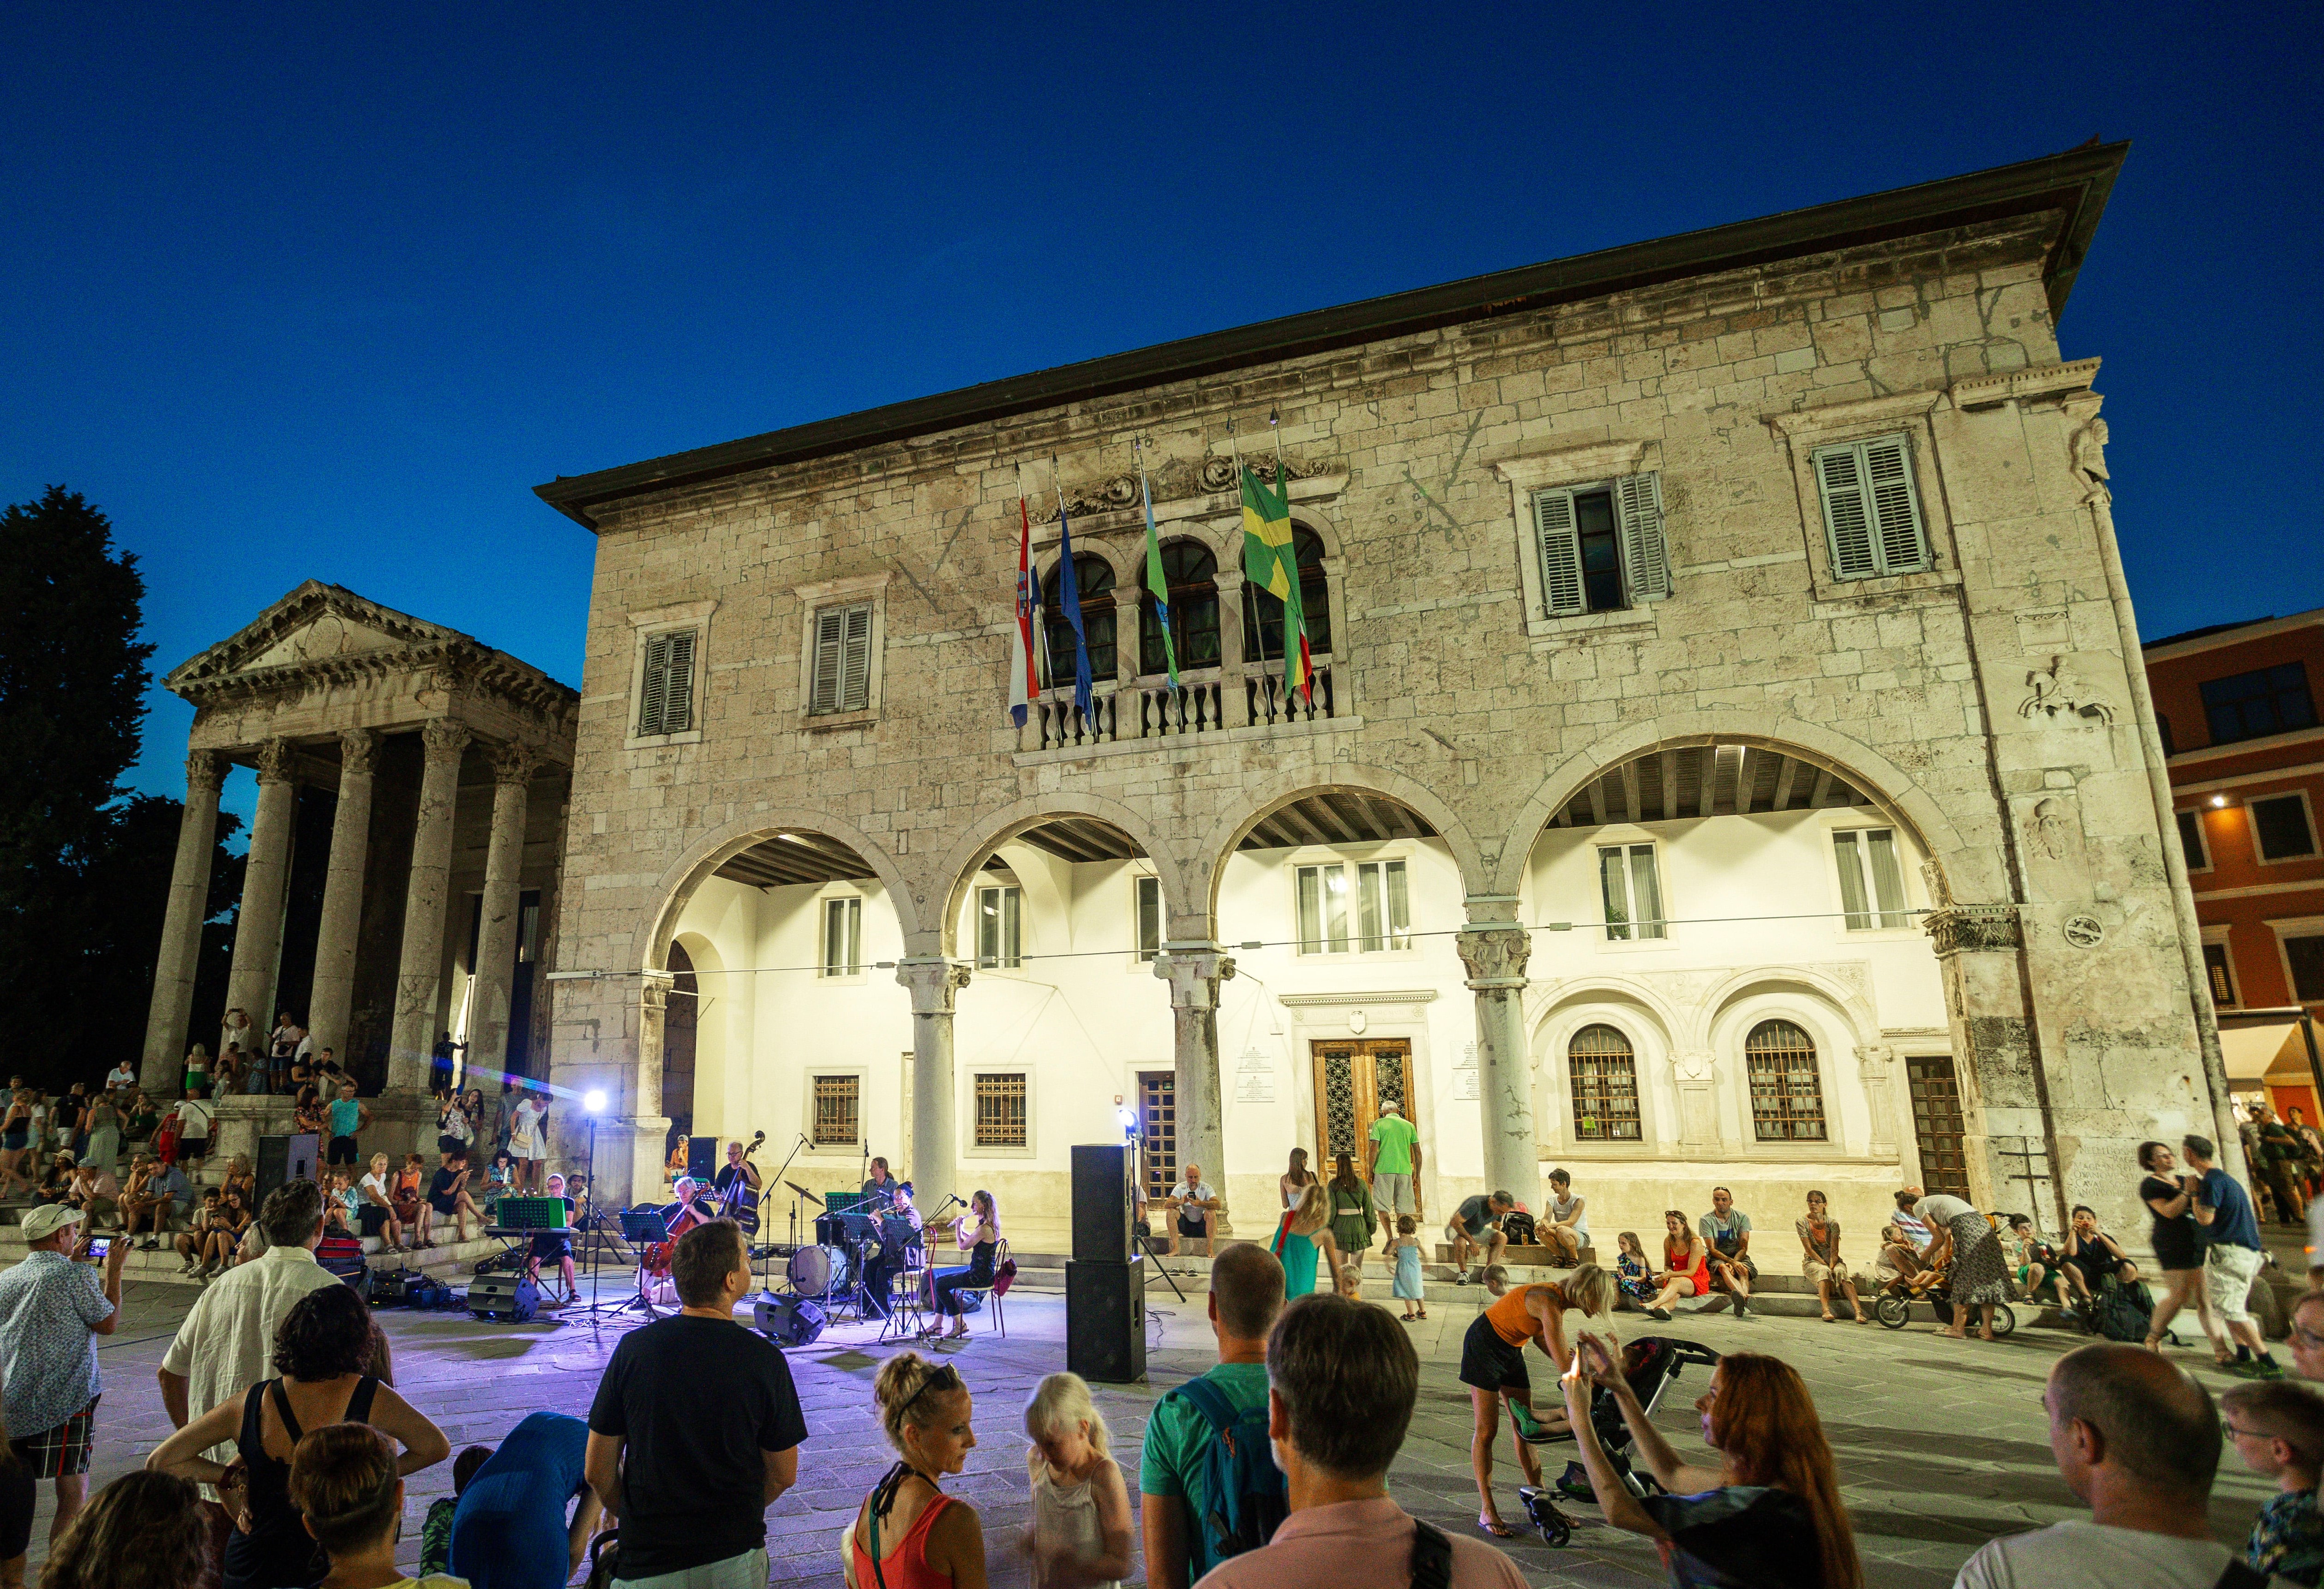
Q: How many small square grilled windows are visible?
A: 2